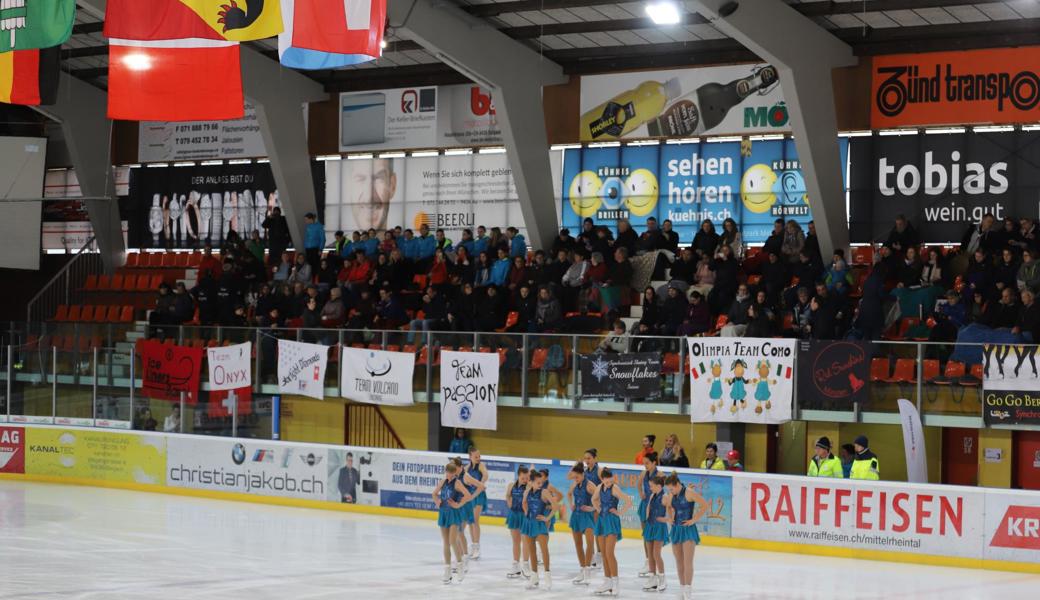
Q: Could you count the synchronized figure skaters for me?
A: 12